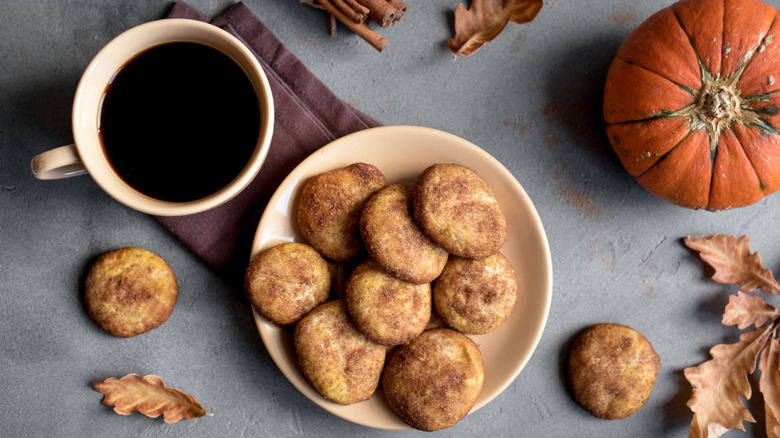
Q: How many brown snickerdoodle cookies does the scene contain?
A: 10